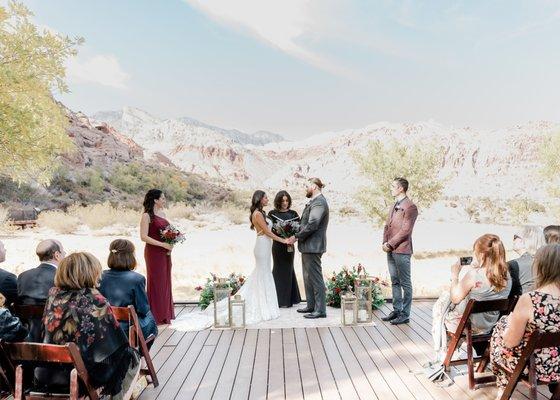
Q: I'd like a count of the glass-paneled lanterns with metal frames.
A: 4